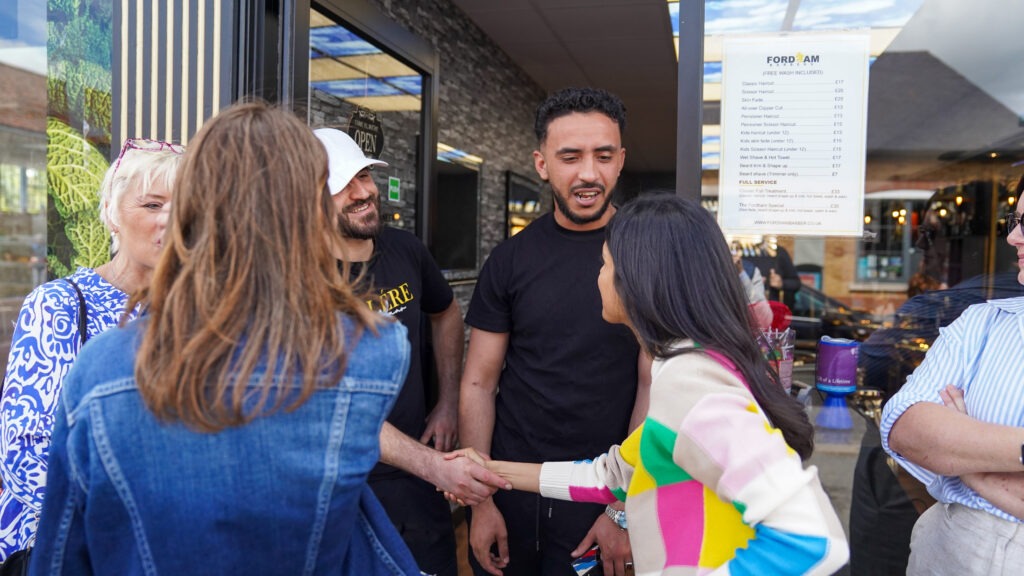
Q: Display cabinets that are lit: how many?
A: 1